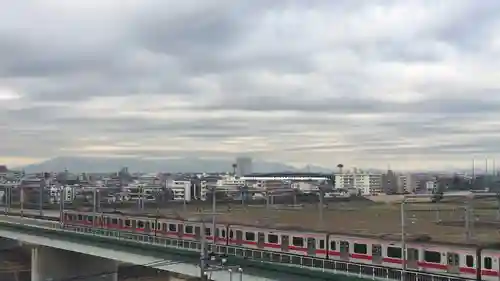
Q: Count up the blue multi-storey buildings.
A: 0